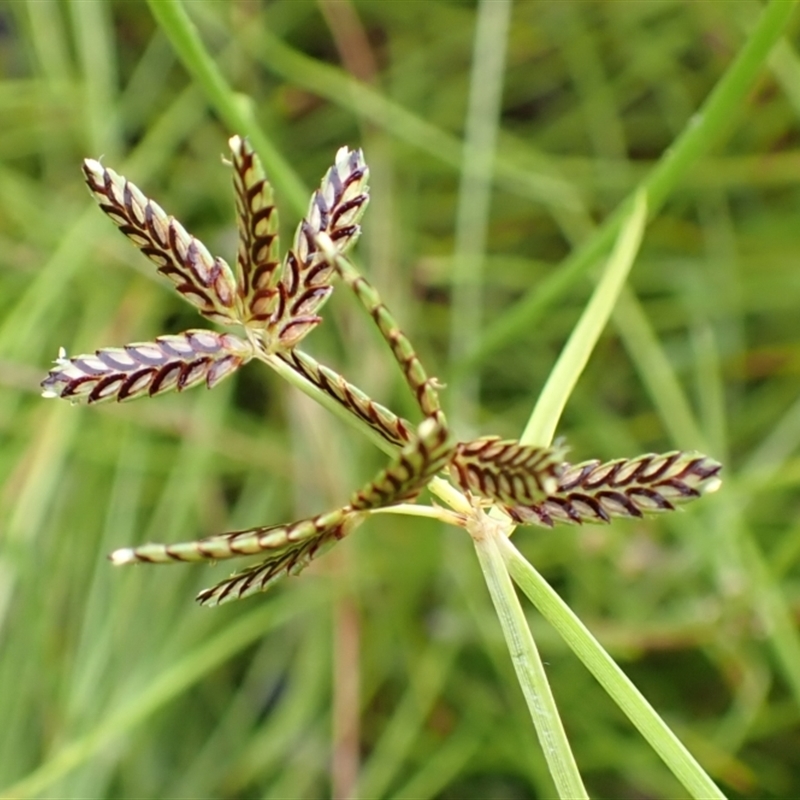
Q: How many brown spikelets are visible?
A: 11